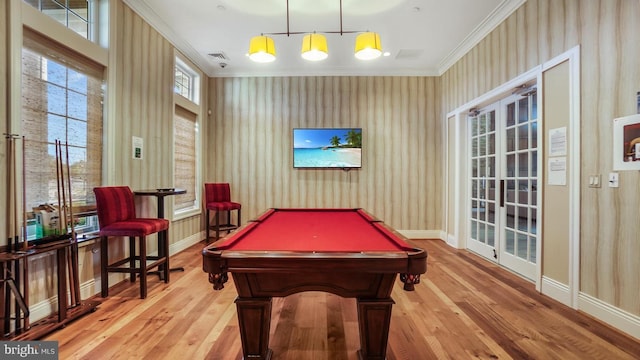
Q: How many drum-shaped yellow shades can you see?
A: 3